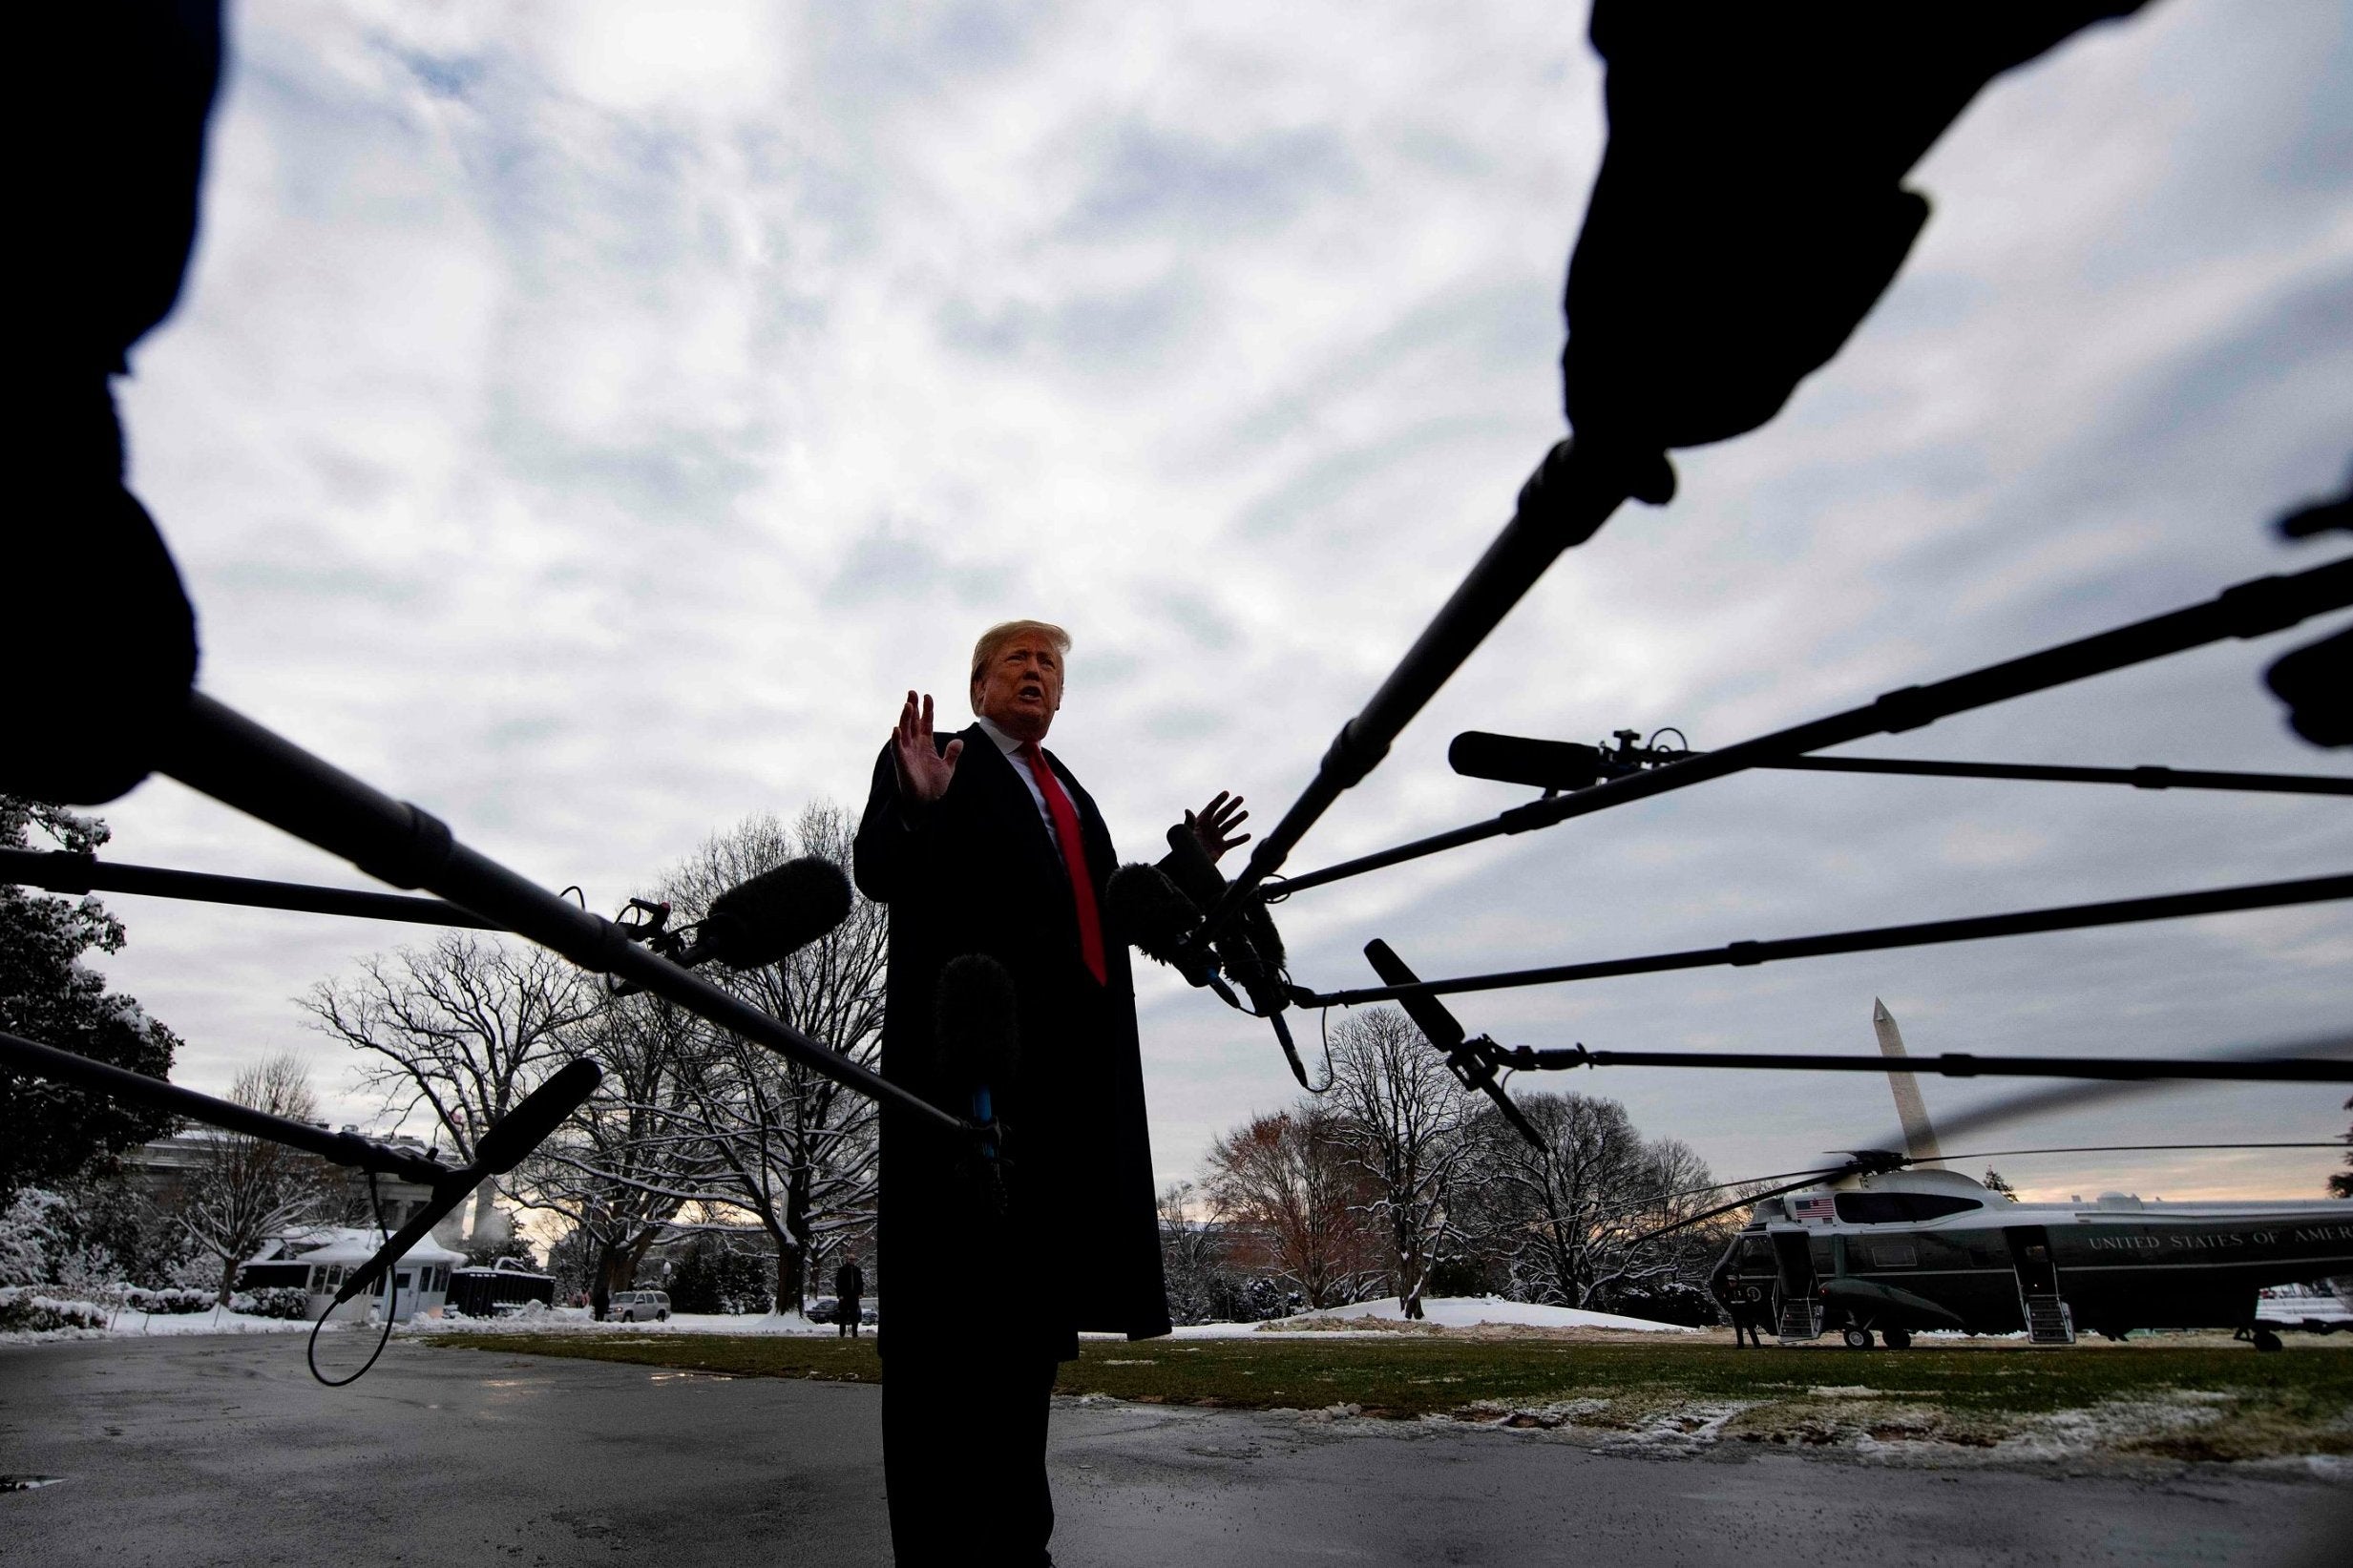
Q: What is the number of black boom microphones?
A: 8